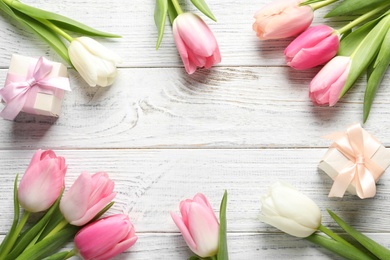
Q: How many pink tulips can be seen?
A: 8